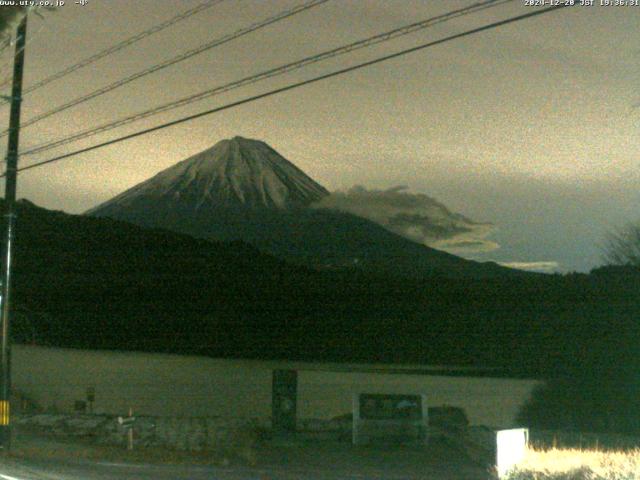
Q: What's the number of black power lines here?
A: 4